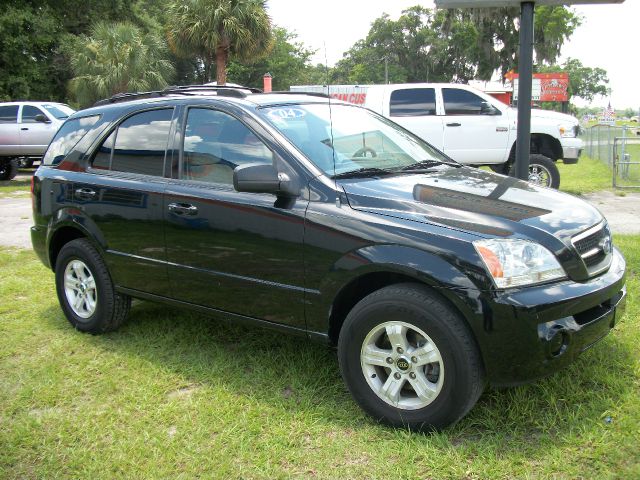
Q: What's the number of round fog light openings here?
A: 1